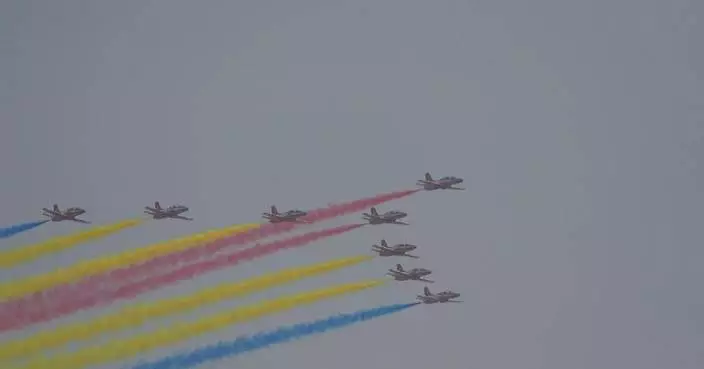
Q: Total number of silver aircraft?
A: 8